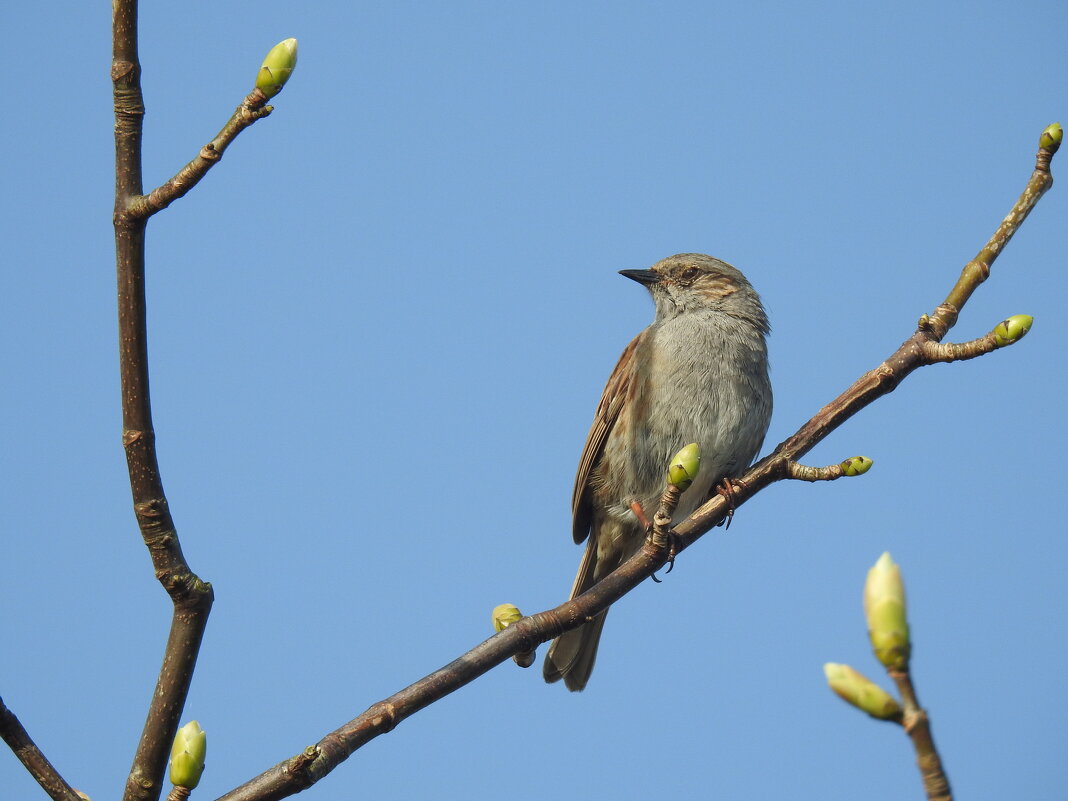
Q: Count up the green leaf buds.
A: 9